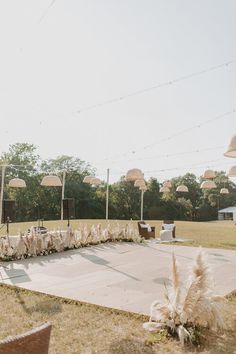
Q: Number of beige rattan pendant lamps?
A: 15